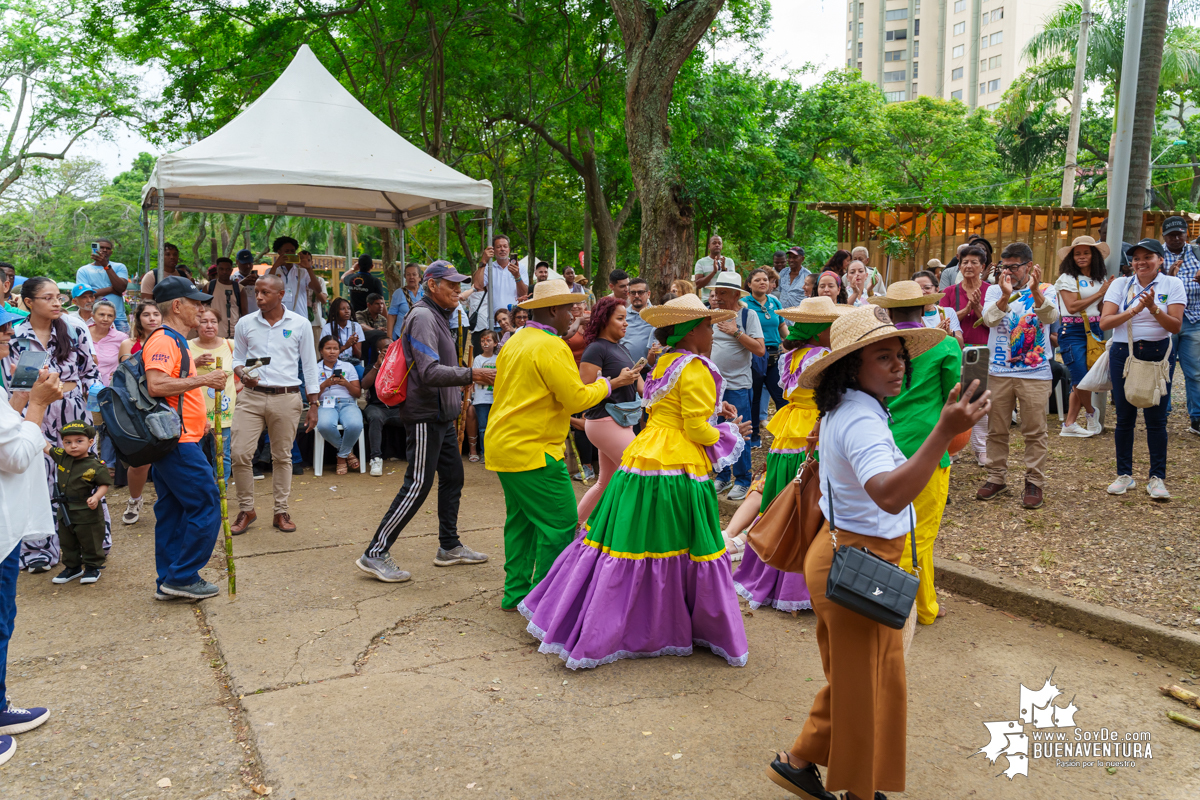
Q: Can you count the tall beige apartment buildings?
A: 1